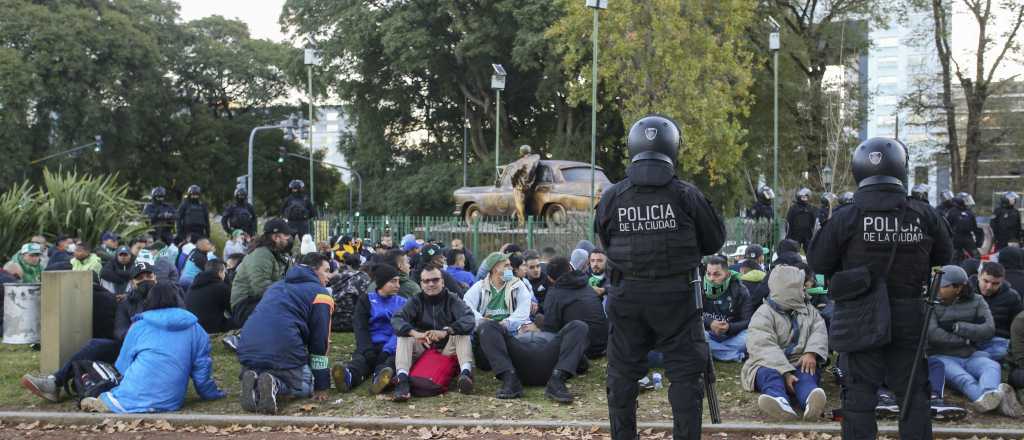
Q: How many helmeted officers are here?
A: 14